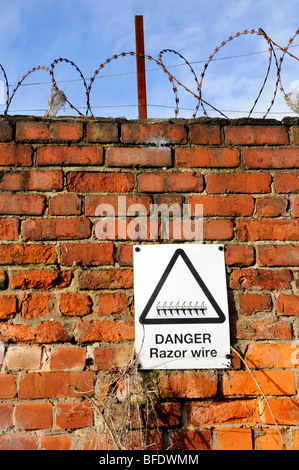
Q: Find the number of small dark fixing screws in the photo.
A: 4